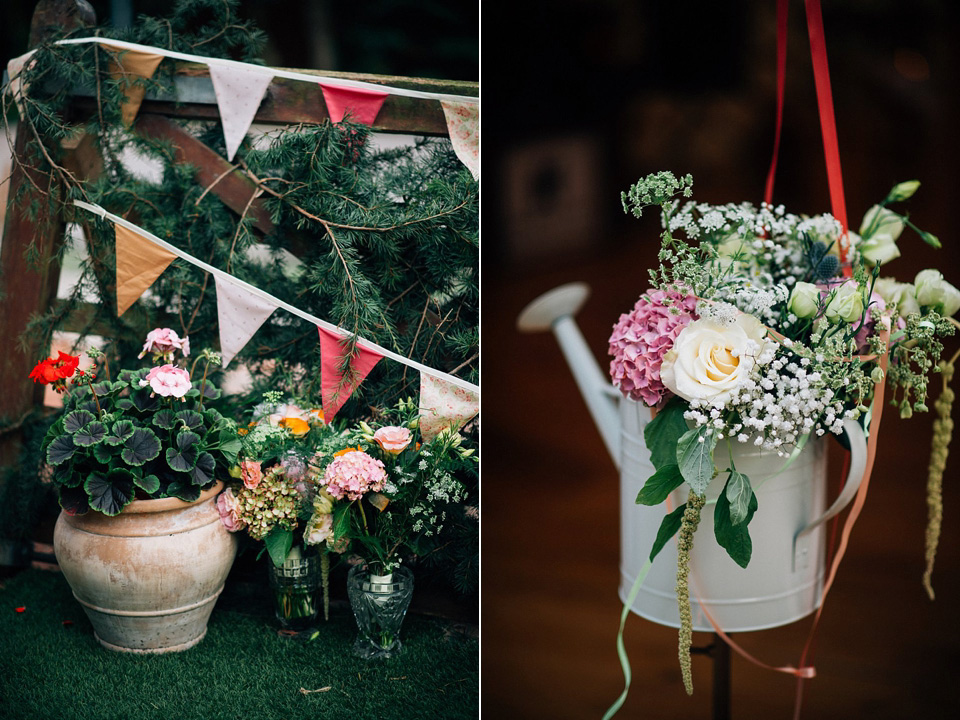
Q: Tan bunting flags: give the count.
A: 2